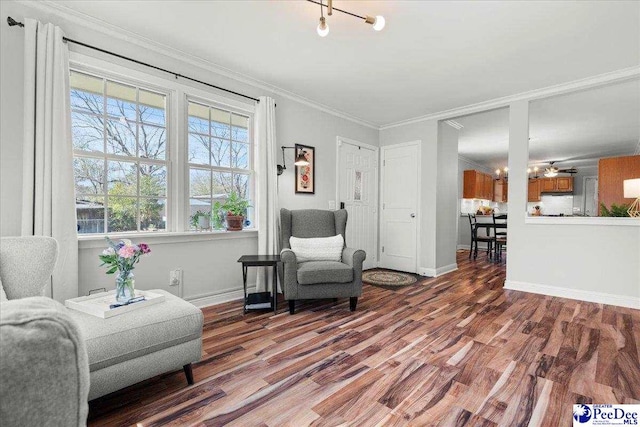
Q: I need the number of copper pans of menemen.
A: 0